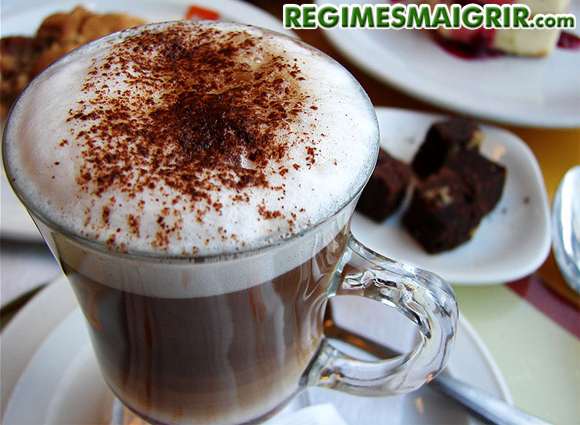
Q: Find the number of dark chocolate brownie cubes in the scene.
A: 4